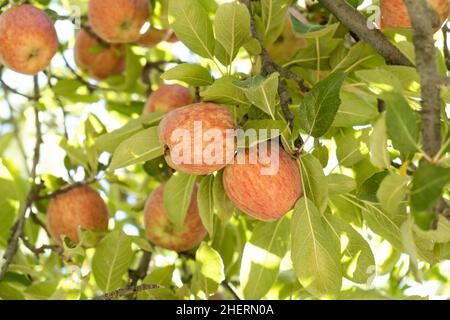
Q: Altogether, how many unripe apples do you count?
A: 0